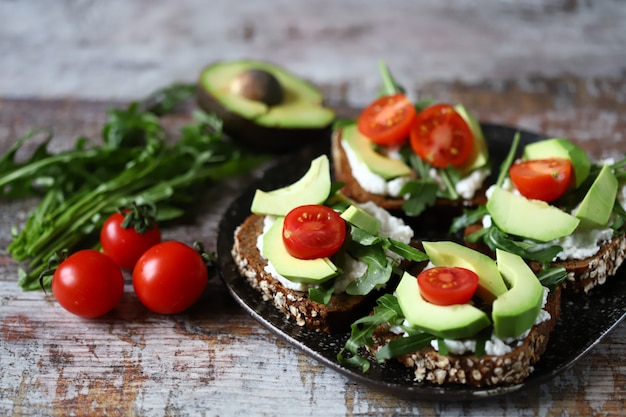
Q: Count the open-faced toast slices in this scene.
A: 4